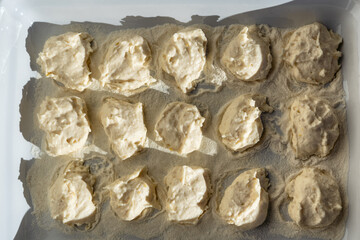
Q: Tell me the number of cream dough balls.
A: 15